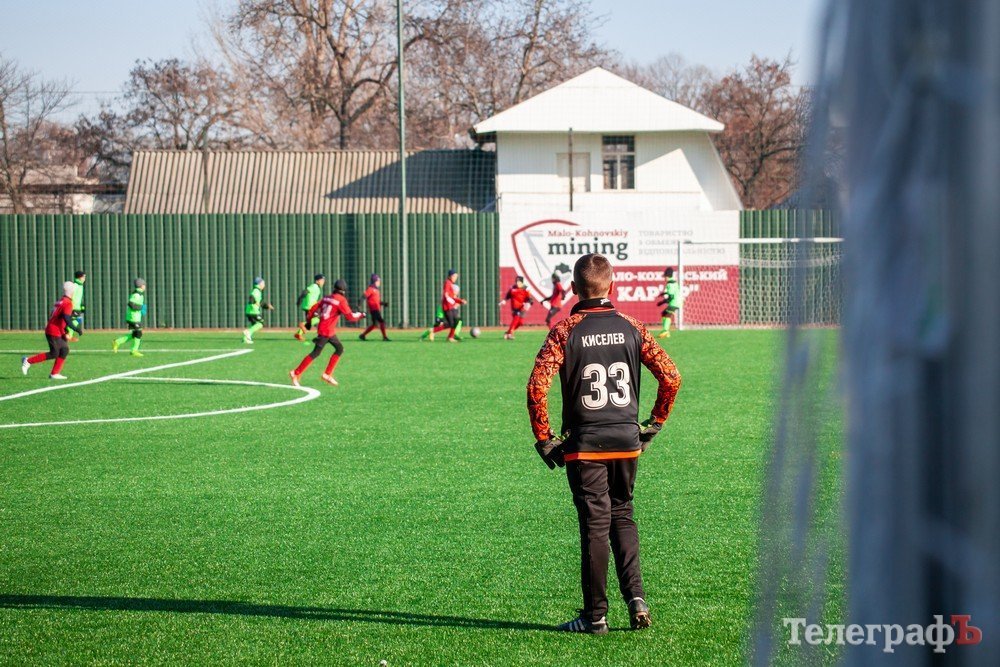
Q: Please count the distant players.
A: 12